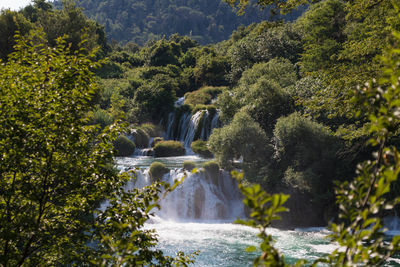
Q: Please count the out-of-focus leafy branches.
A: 2